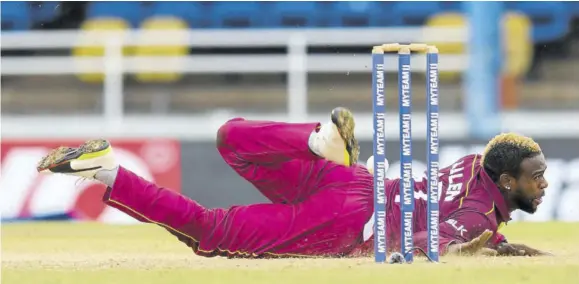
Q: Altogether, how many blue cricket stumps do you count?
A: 3